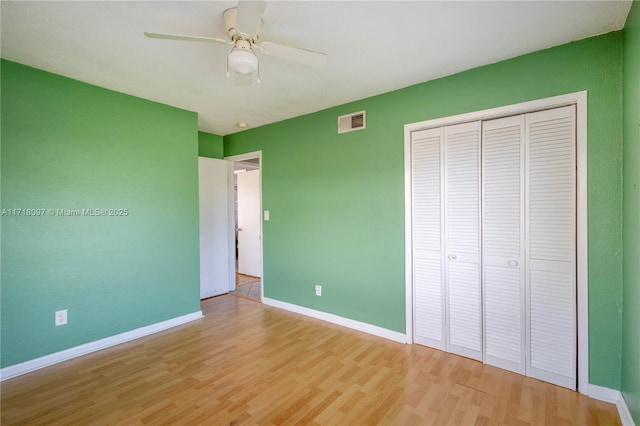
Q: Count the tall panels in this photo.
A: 4